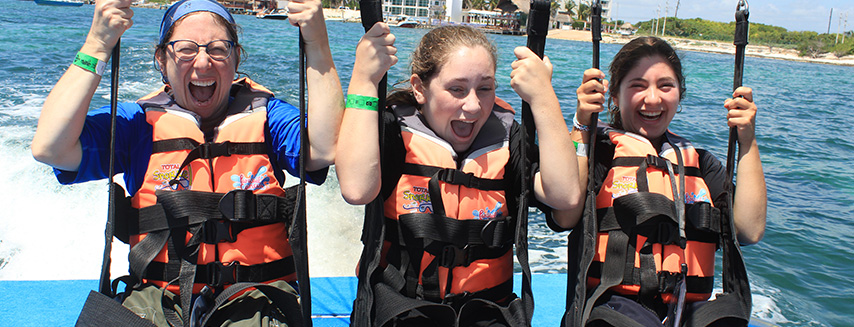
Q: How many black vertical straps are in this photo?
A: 6